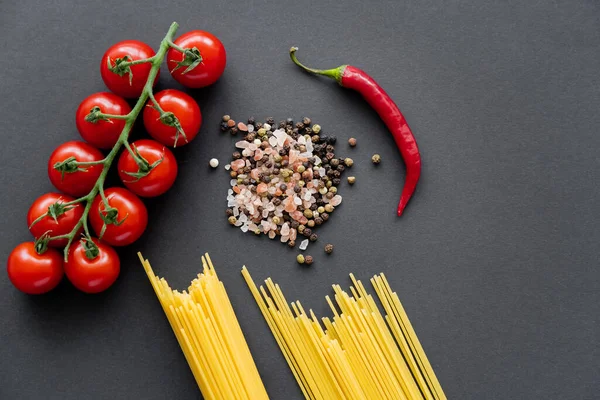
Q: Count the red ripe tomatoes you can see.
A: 10